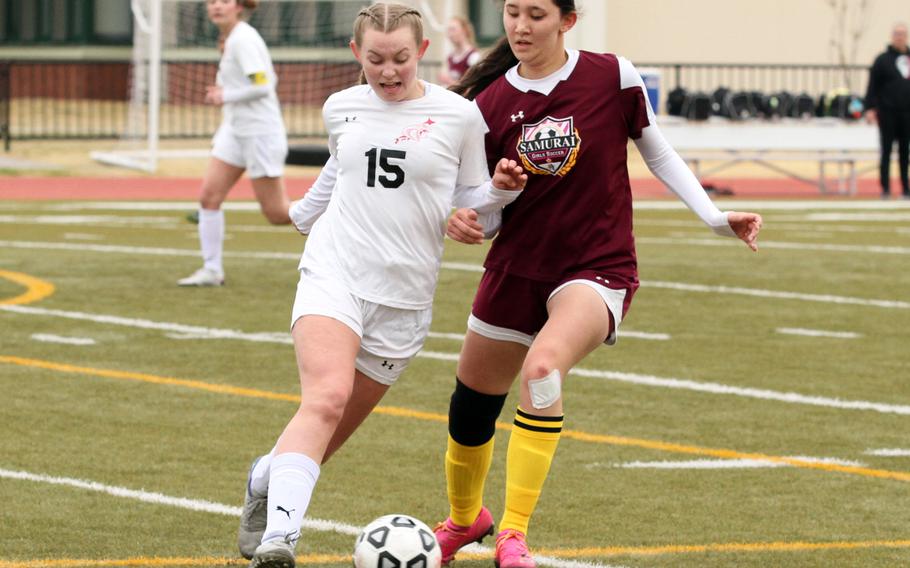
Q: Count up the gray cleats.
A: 2